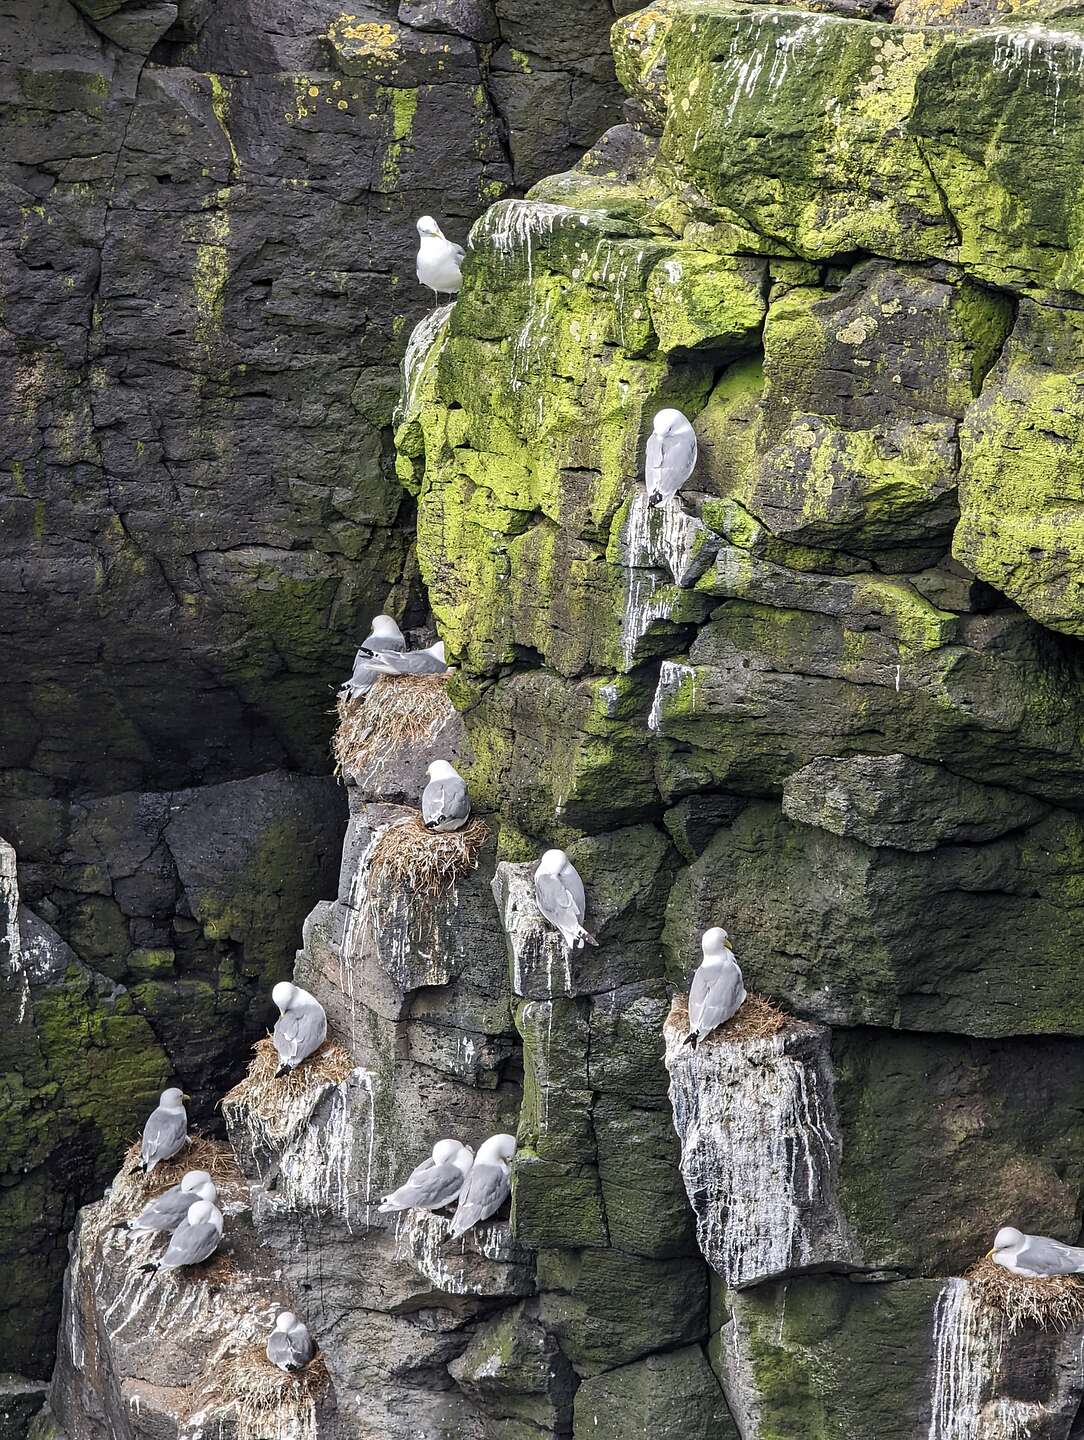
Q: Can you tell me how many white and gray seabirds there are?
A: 15